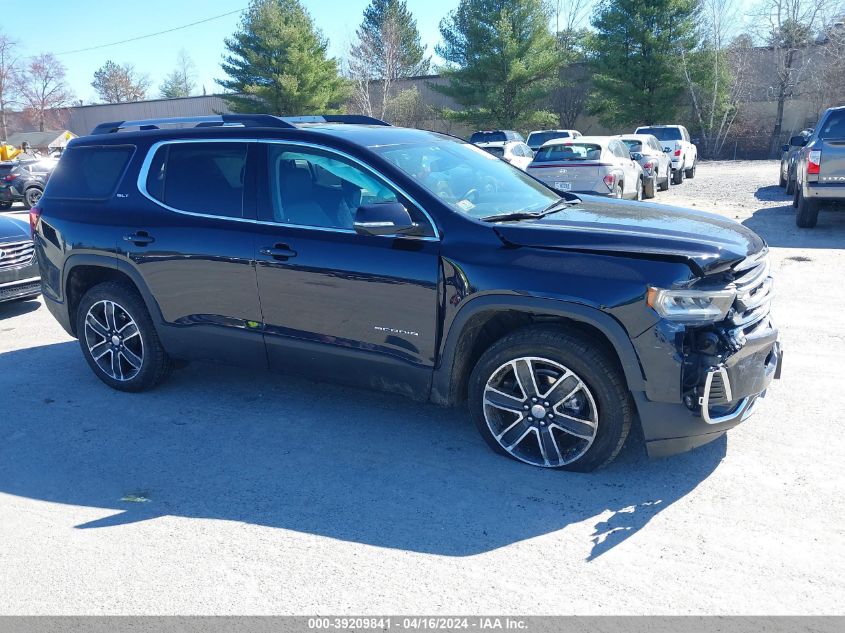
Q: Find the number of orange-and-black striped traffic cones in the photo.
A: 0